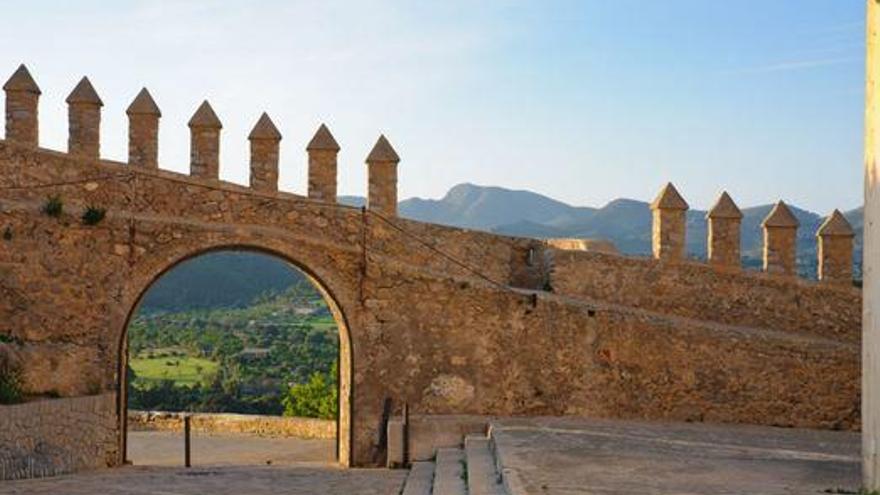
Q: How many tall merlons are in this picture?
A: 11